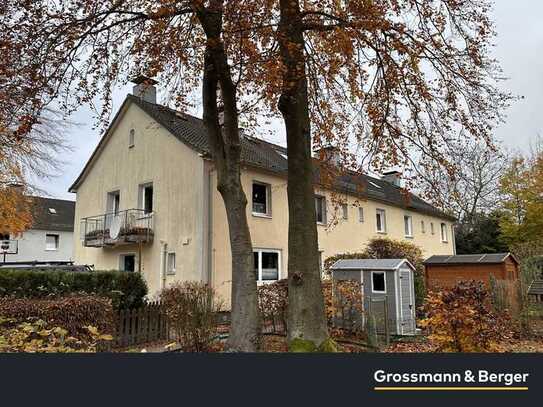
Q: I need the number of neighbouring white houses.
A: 1